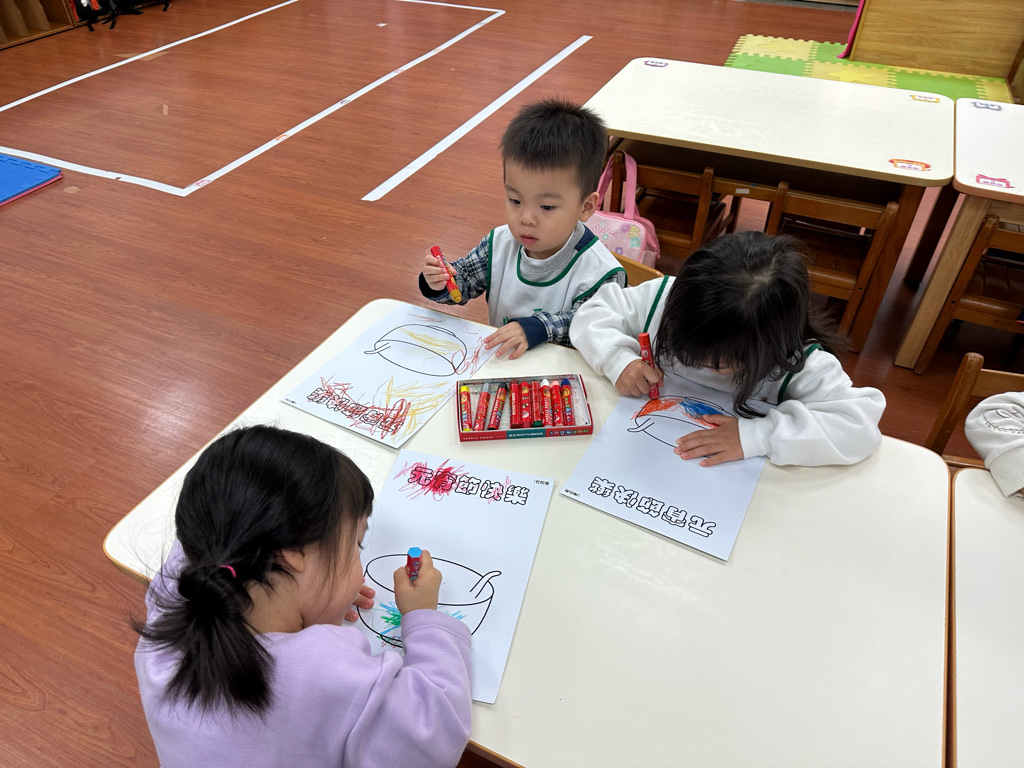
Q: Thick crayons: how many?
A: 12